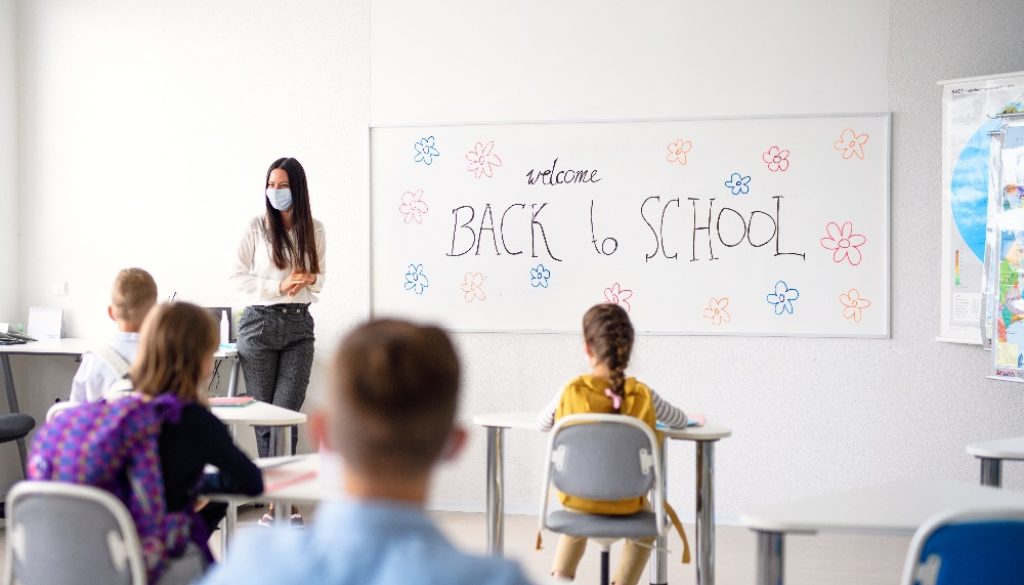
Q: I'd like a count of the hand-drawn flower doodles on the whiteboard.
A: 15